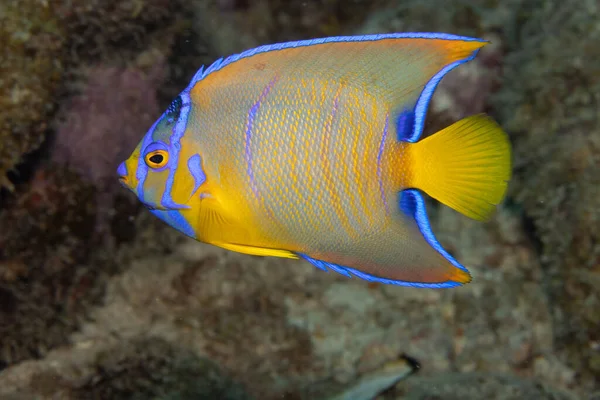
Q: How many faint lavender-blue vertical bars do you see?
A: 3